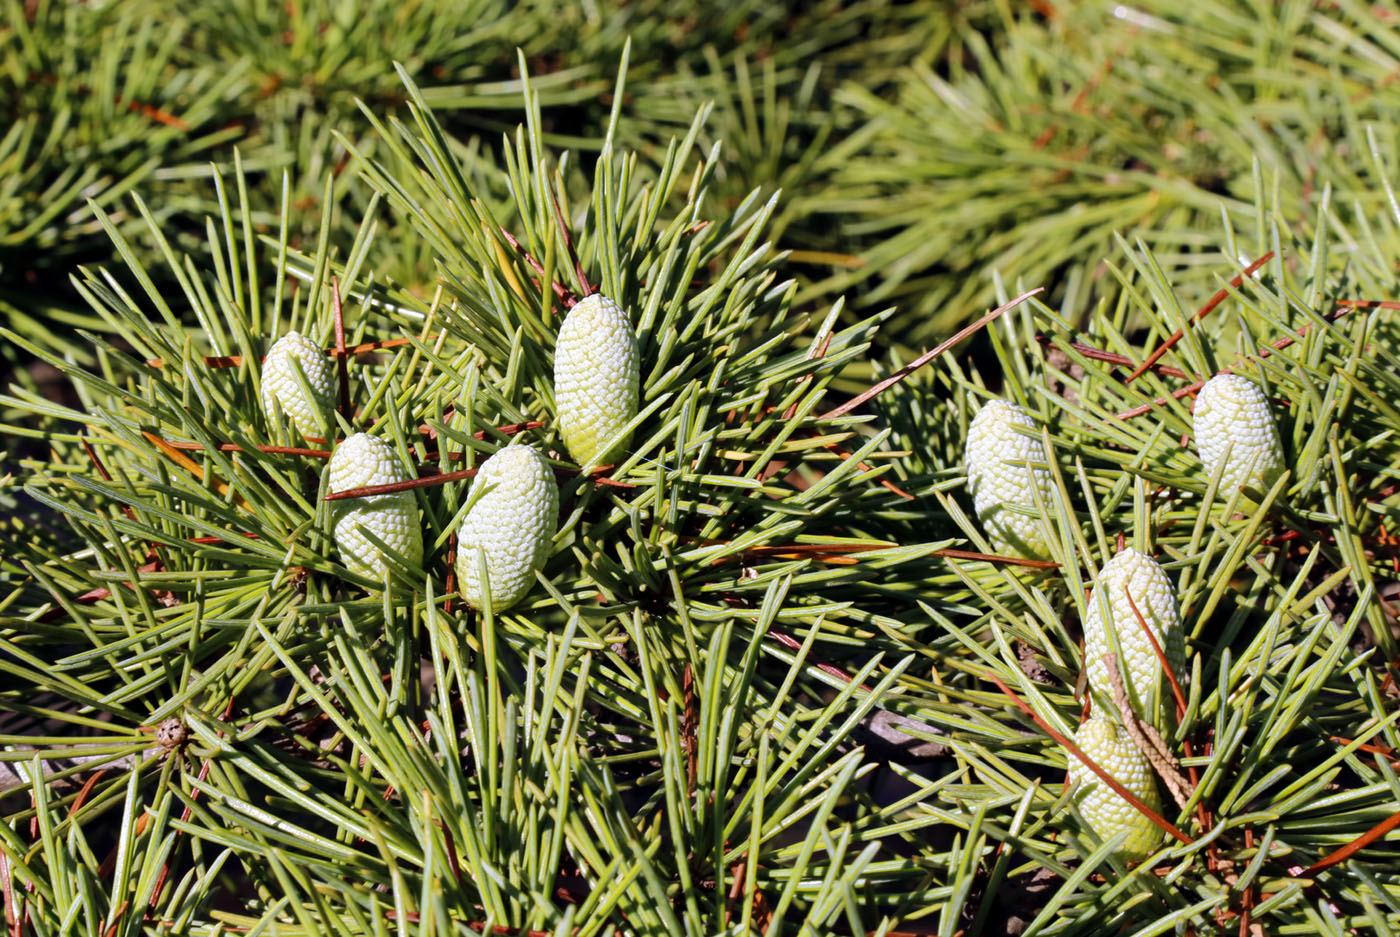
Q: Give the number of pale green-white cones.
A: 8